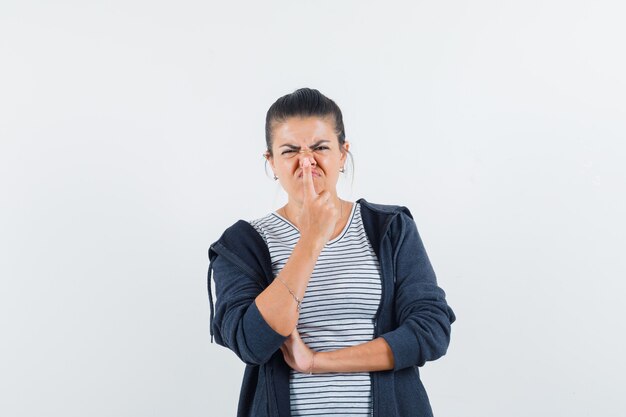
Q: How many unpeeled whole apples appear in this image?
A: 0